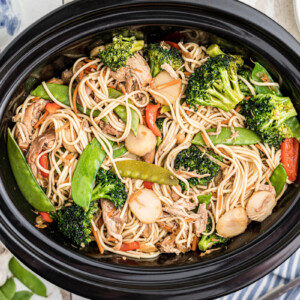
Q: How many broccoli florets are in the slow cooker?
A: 8